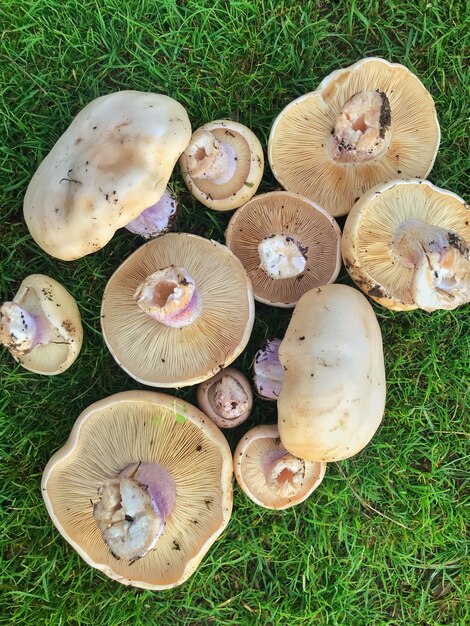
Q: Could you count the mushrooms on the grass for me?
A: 11